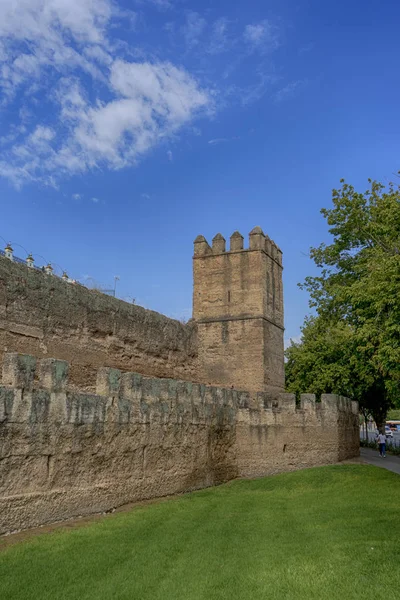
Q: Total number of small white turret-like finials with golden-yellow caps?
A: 4